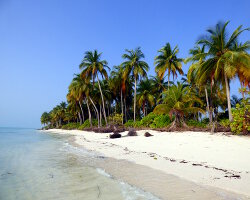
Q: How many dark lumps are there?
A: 3